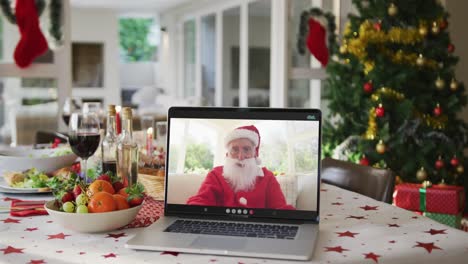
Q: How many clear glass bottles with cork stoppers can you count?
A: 2